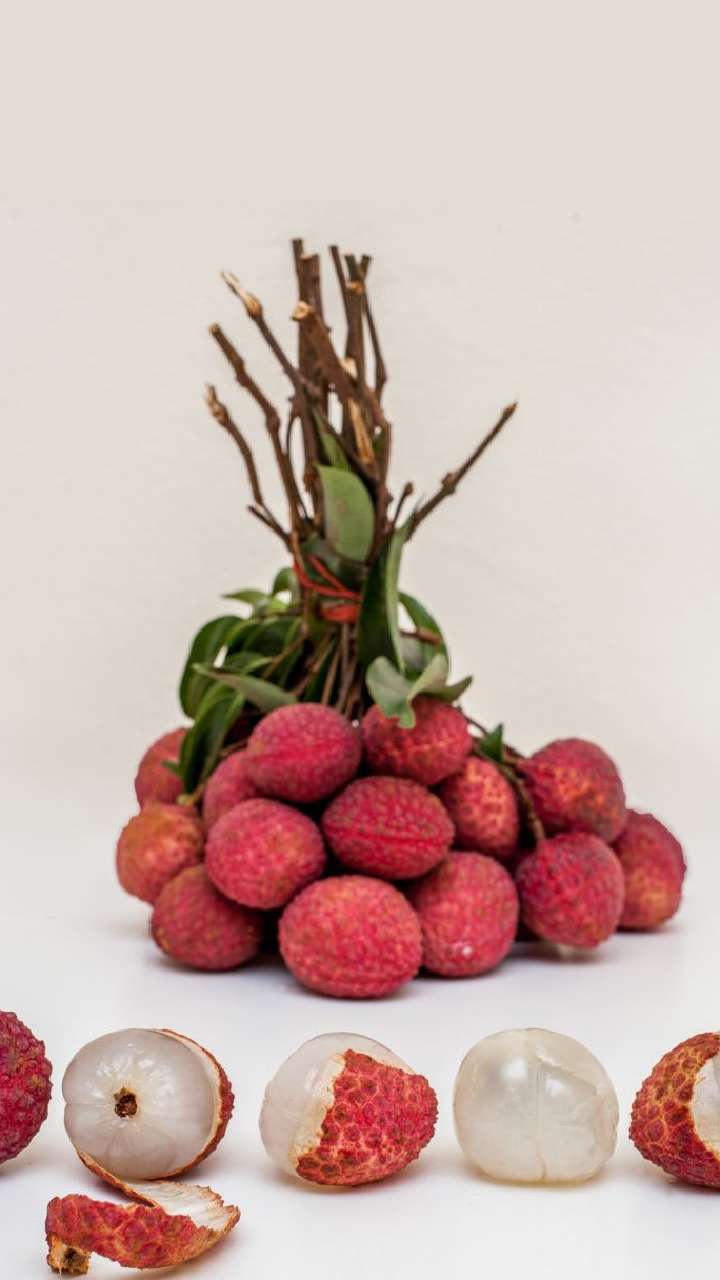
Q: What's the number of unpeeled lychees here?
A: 15